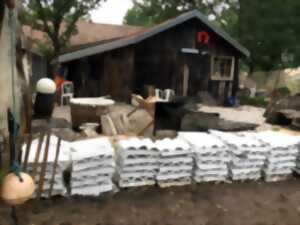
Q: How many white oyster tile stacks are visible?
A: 7